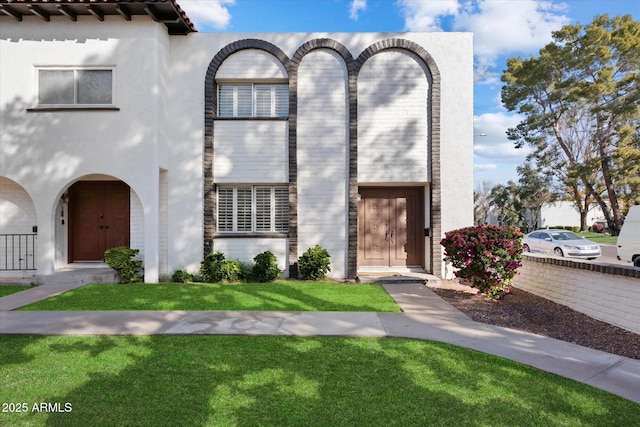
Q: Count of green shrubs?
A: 5